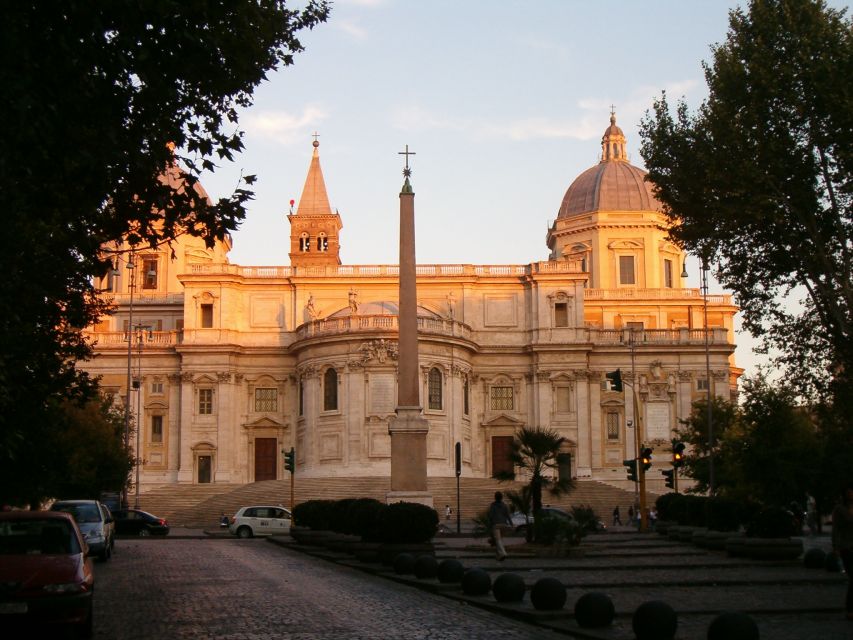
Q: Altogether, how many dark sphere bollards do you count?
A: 11